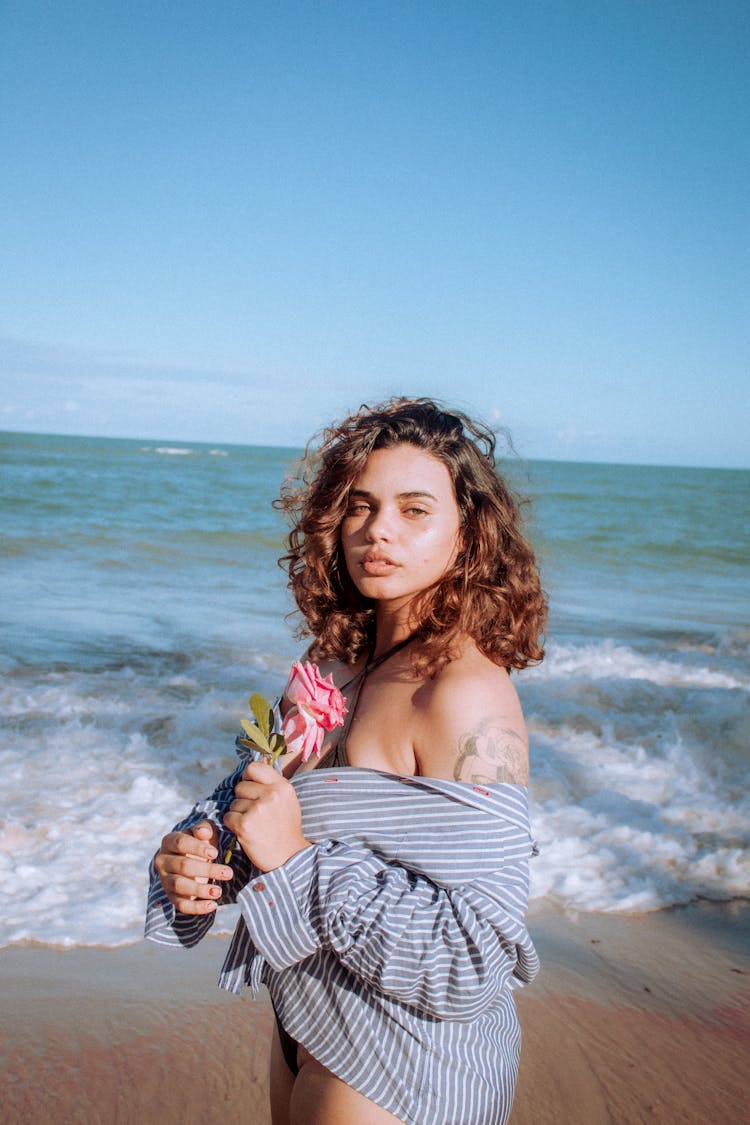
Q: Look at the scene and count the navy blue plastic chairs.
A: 0